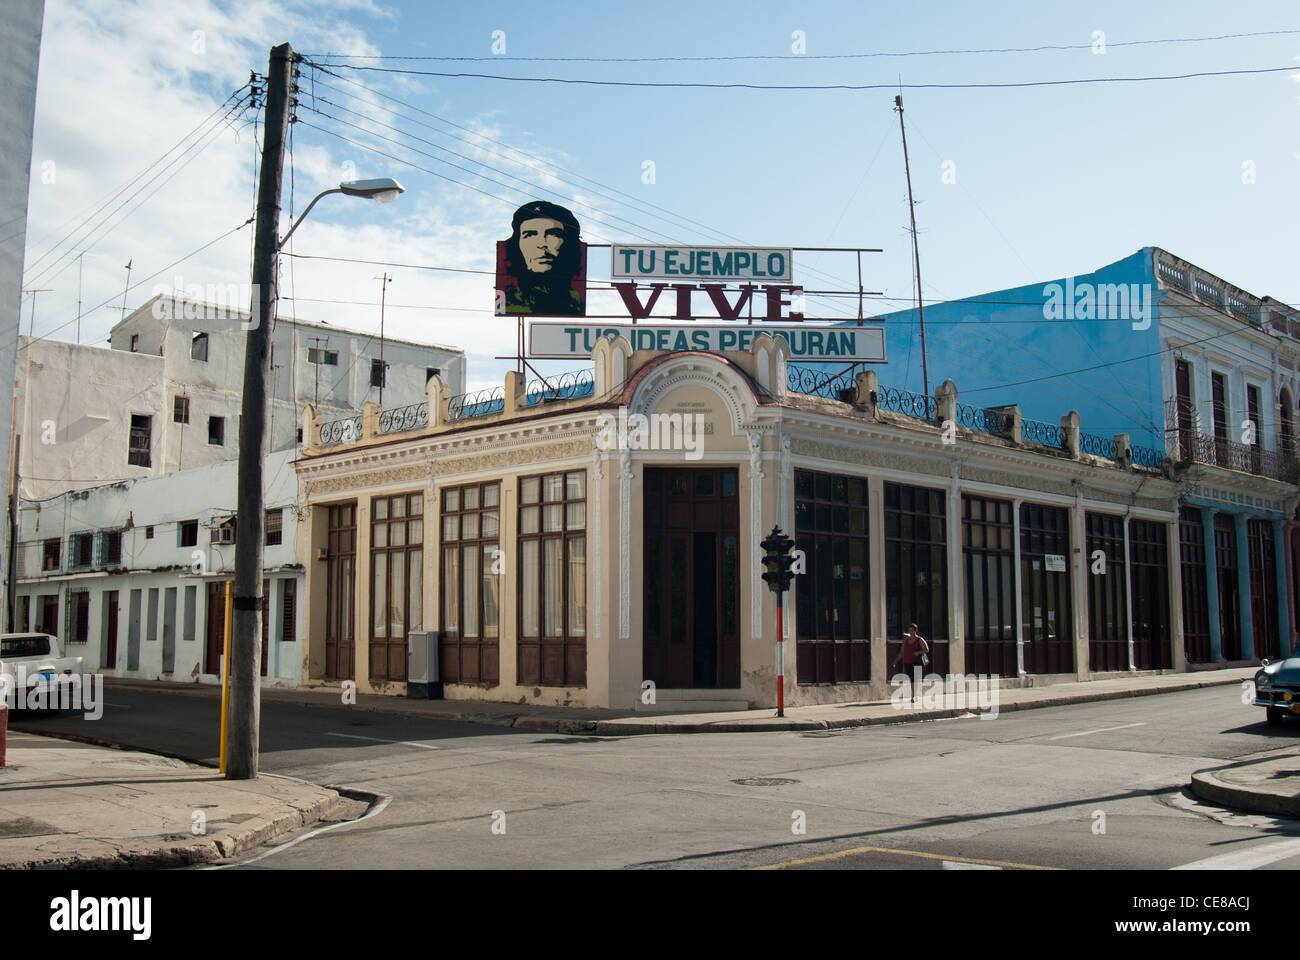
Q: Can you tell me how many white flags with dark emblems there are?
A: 0